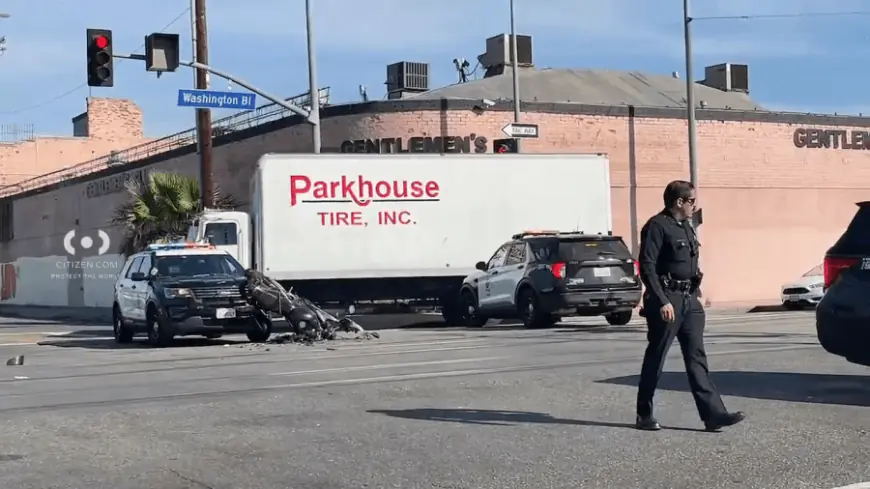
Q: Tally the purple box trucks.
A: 0